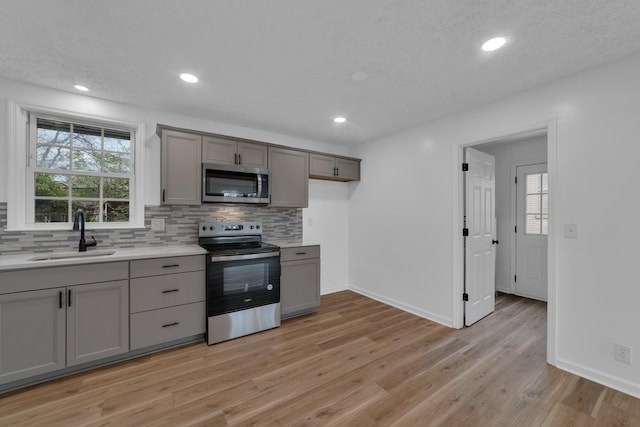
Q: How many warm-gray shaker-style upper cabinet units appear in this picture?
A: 4